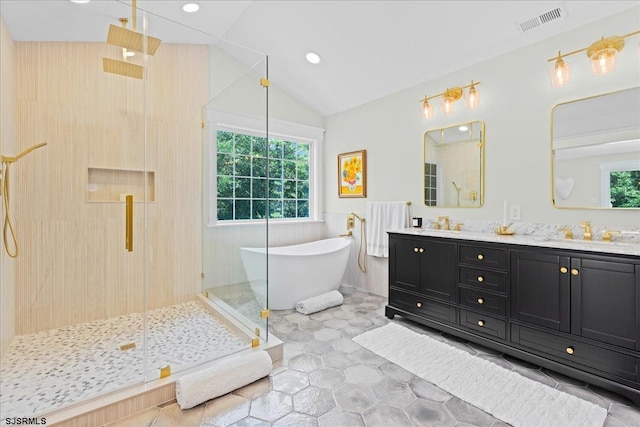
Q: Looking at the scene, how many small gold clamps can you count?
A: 8